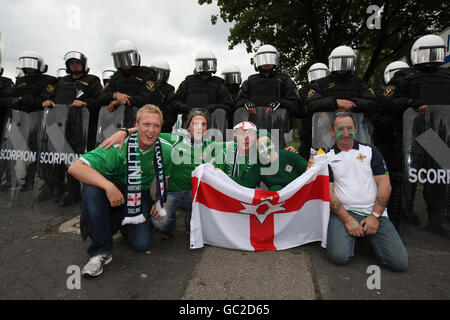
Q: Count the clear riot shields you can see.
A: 7